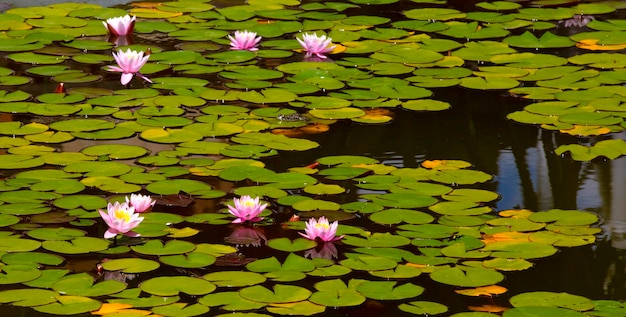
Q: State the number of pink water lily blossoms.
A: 8